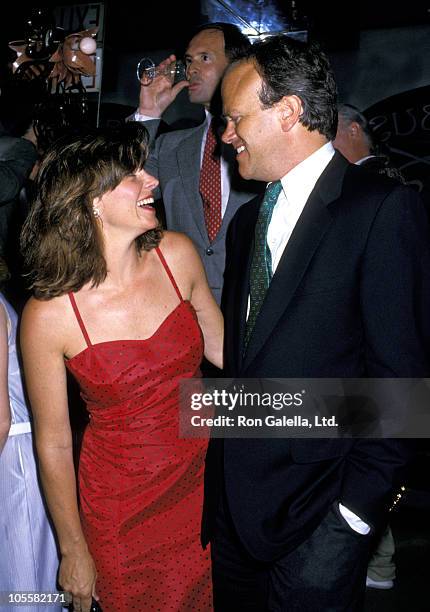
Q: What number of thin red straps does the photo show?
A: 2